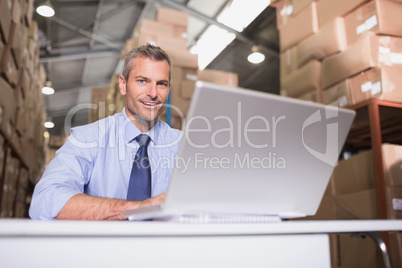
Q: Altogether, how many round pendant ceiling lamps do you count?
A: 4